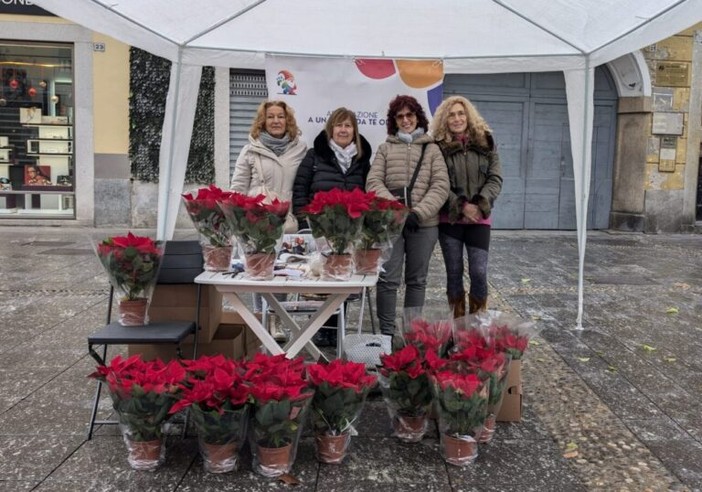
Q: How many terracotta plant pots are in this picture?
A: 12